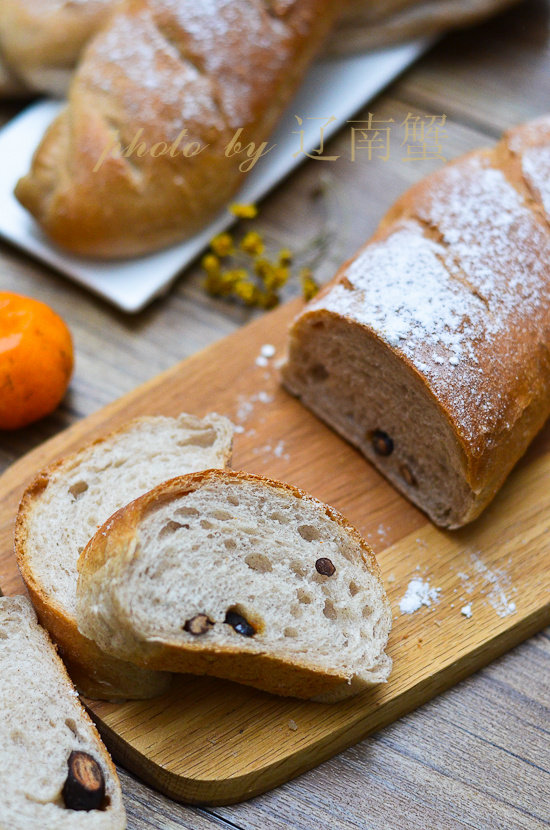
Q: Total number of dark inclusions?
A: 6